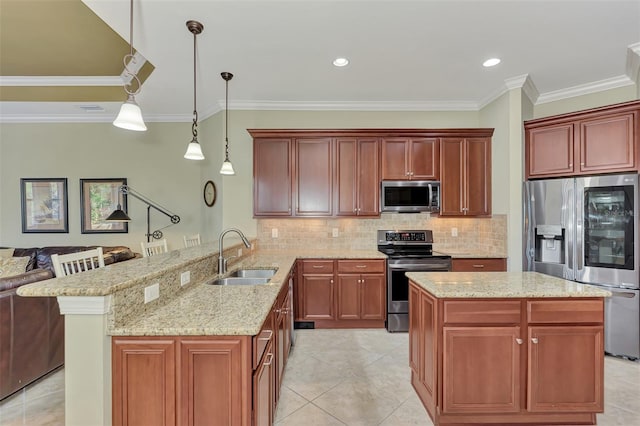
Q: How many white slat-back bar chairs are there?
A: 3